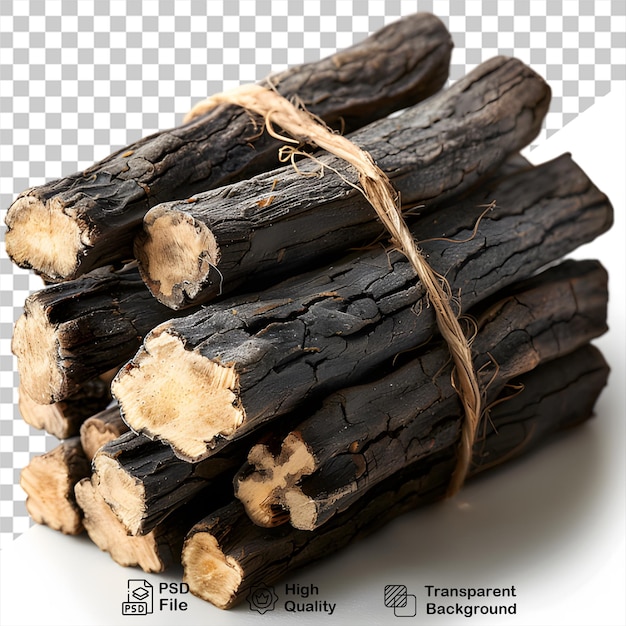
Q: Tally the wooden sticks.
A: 11